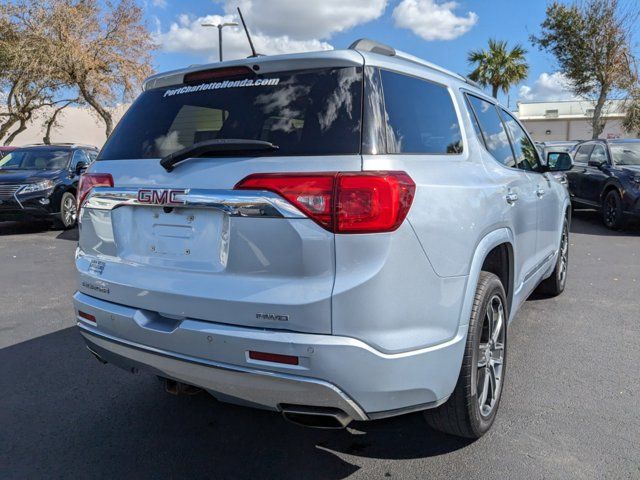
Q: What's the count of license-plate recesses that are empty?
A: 1